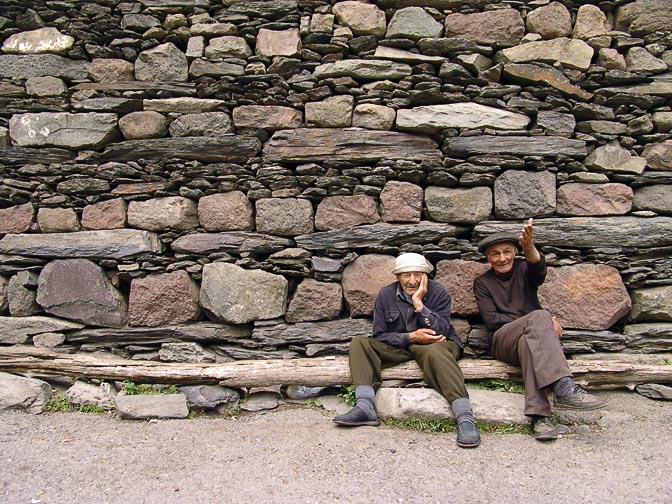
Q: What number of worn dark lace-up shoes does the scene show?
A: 2